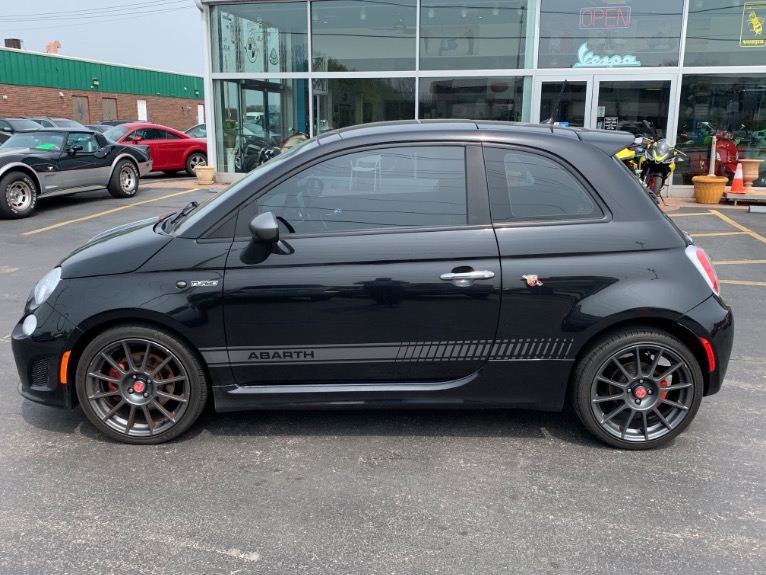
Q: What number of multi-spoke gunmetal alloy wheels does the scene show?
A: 2